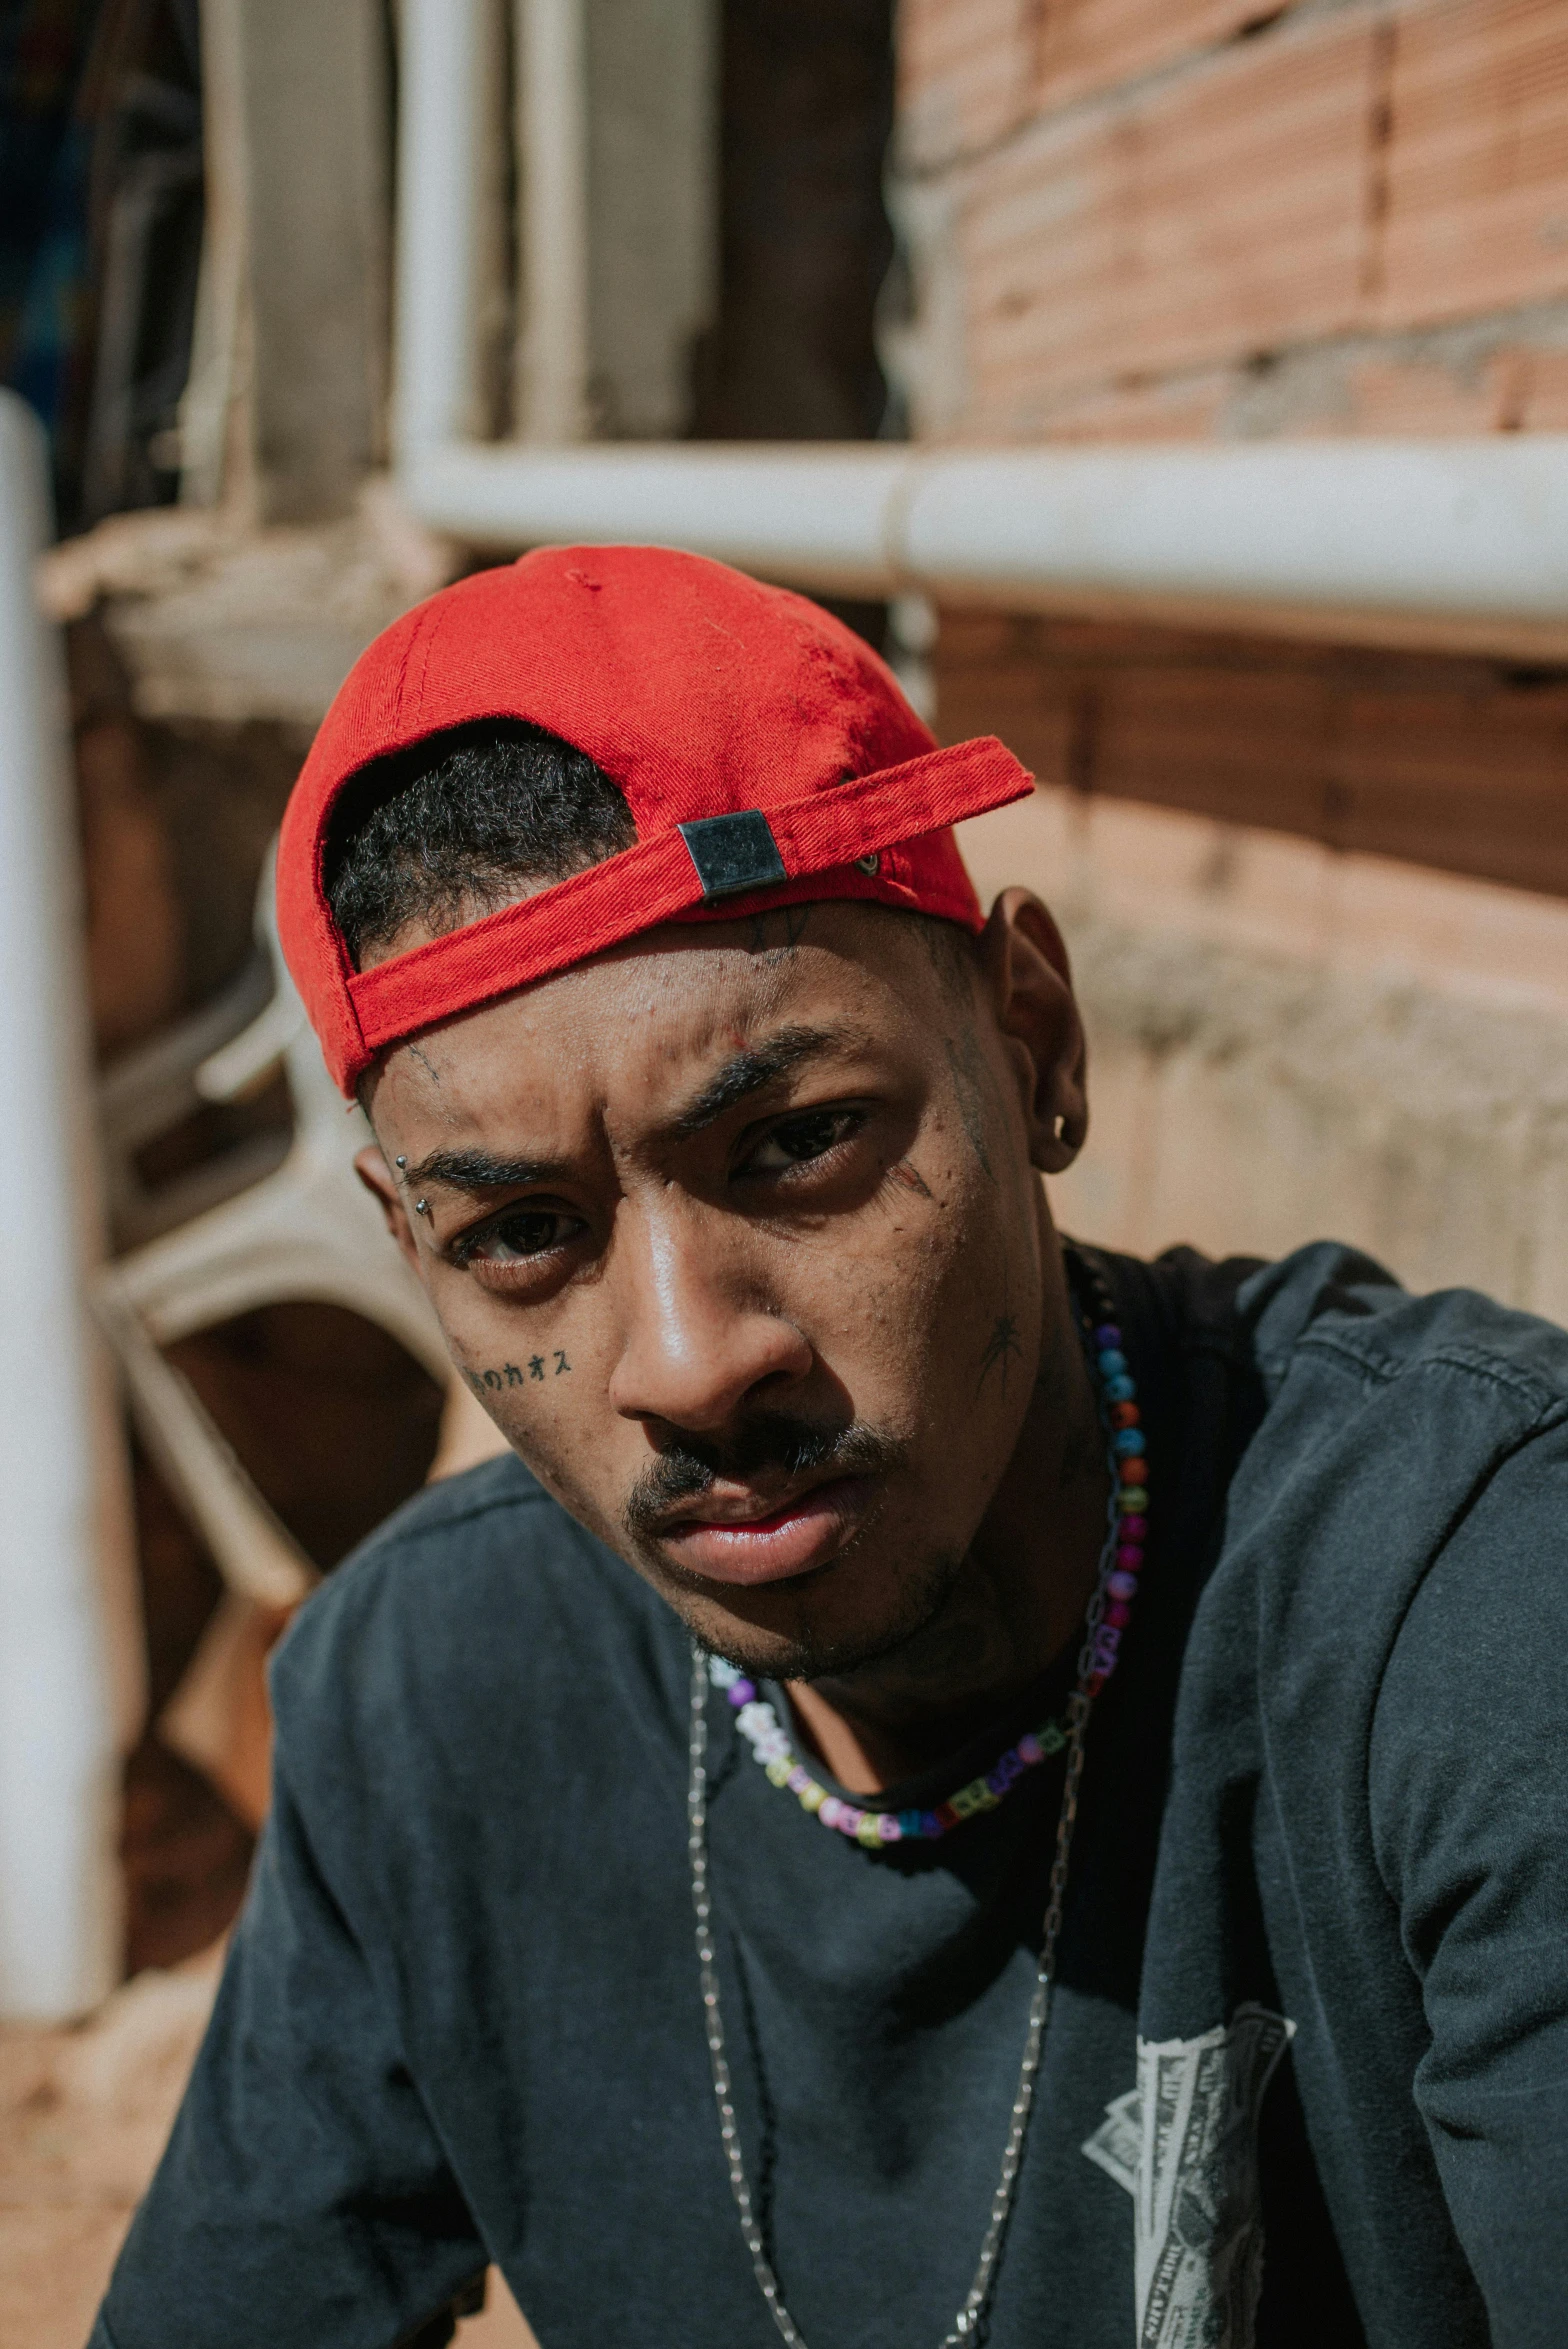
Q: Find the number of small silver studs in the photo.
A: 2